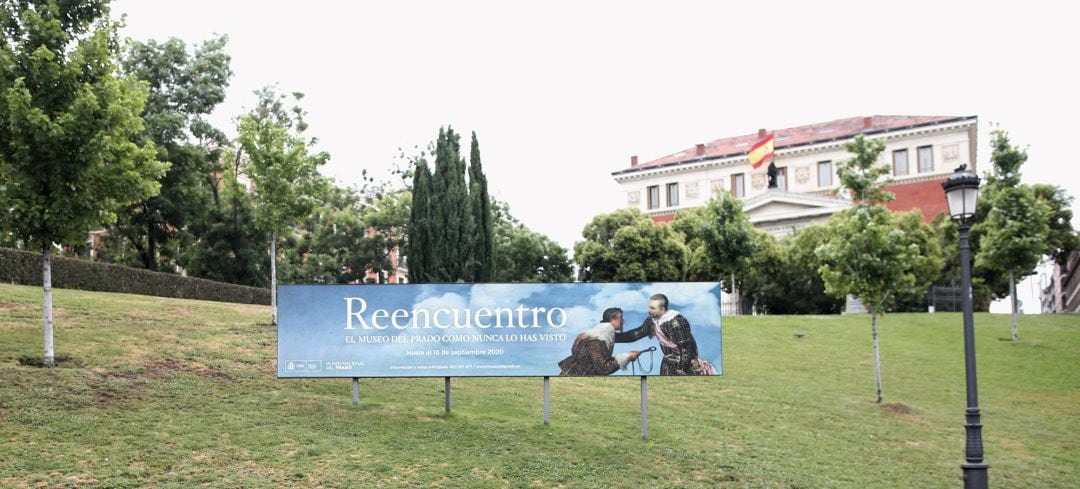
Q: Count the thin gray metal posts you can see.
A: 4